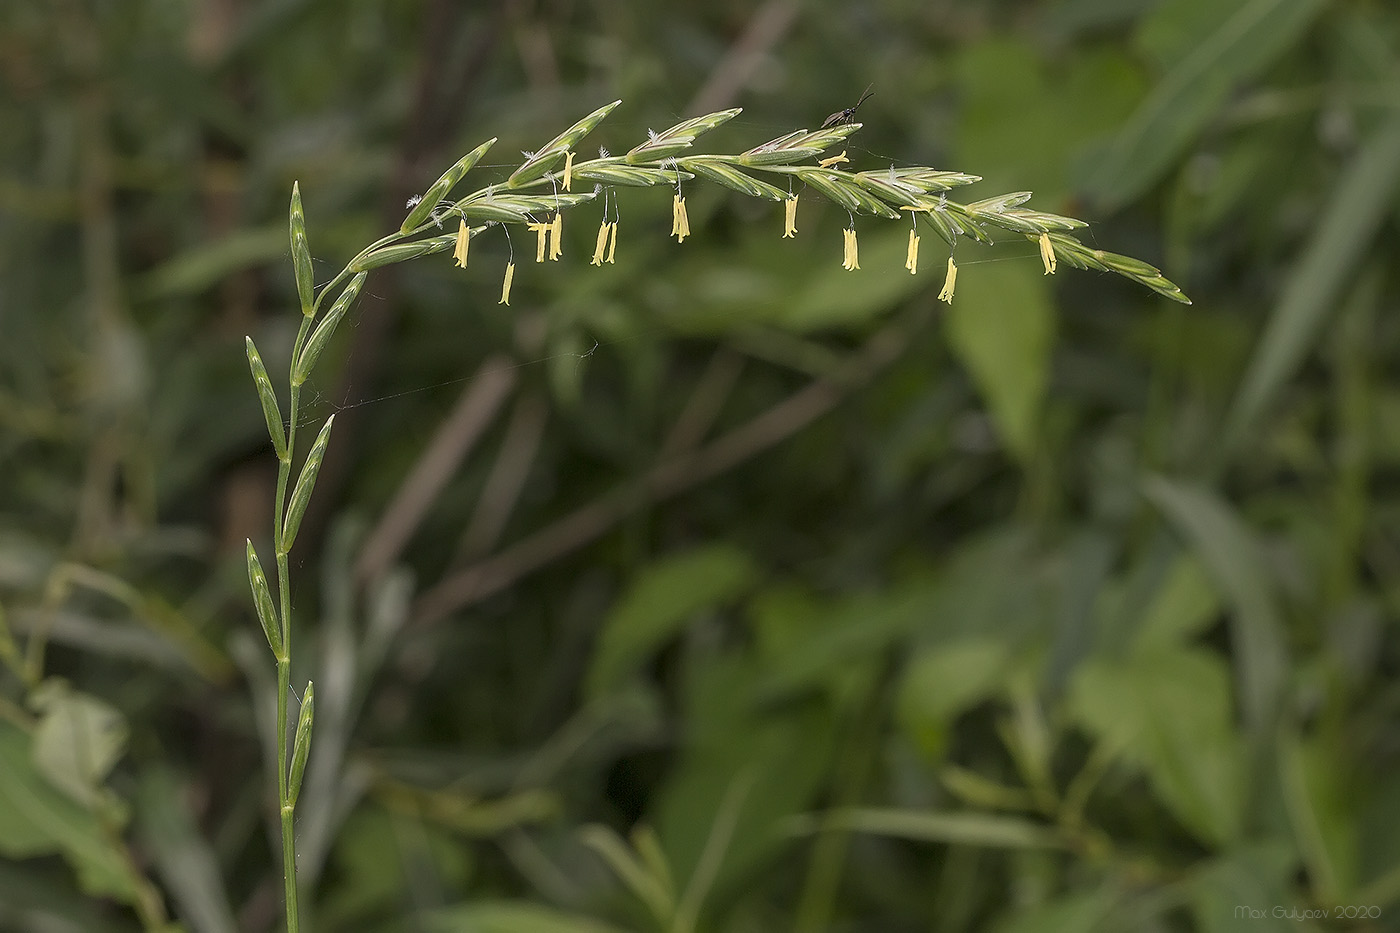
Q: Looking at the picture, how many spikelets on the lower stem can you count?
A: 6